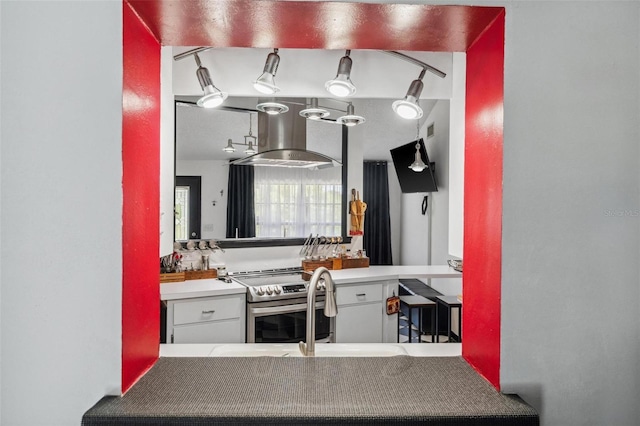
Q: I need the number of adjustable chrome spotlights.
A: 4